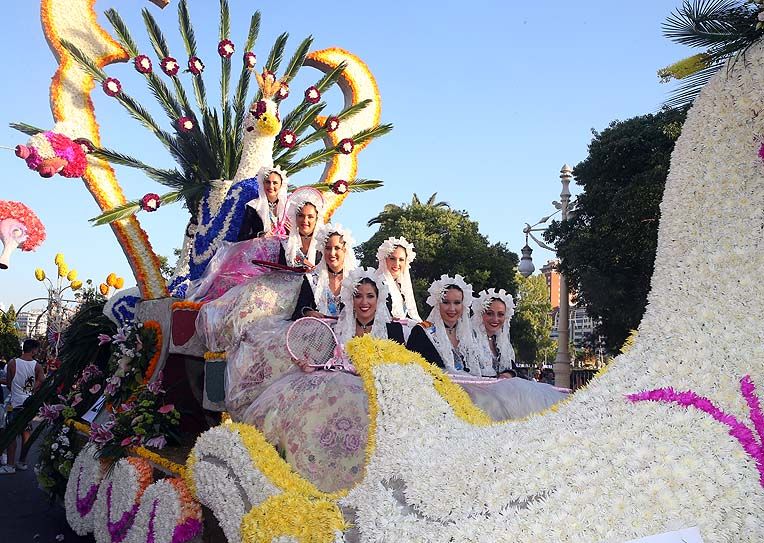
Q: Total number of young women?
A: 7